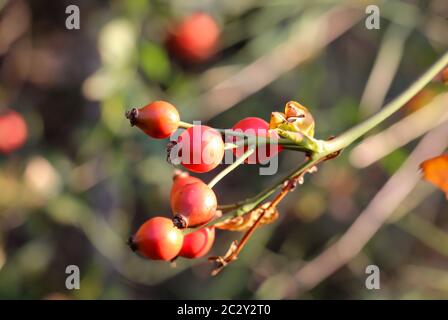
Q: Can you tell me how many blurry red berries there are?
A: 2